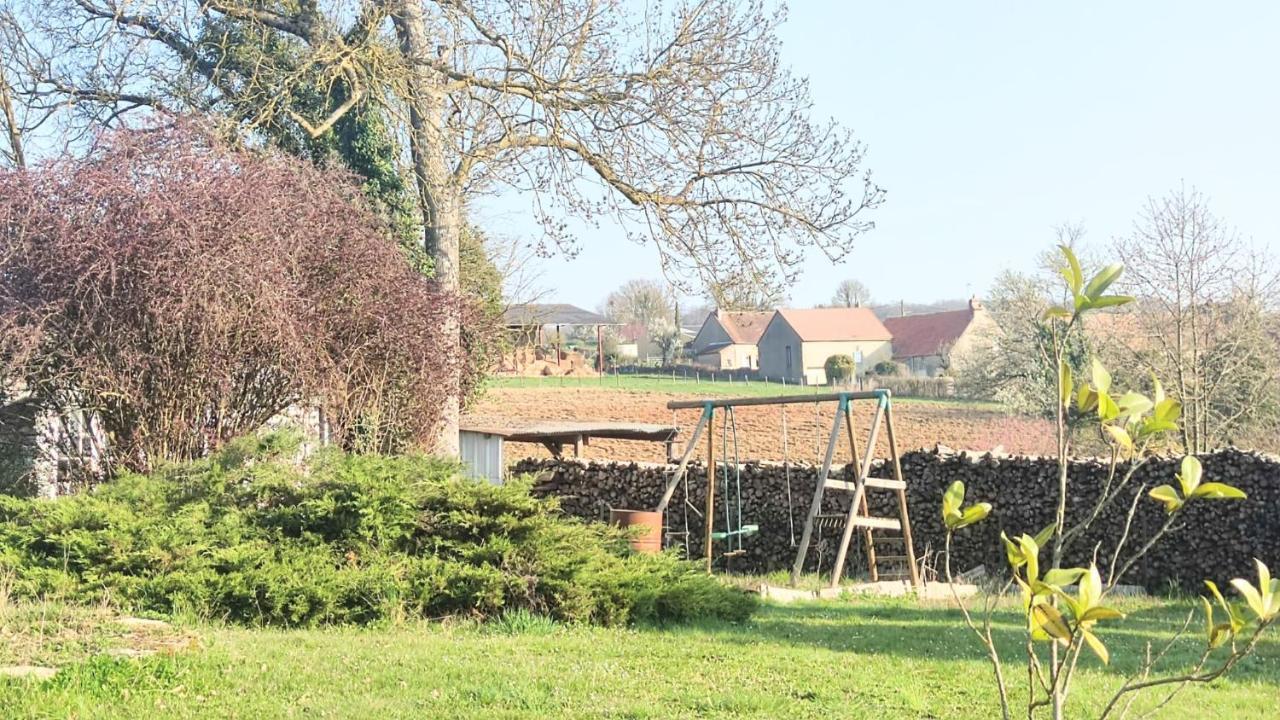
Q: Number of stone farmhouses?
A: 3